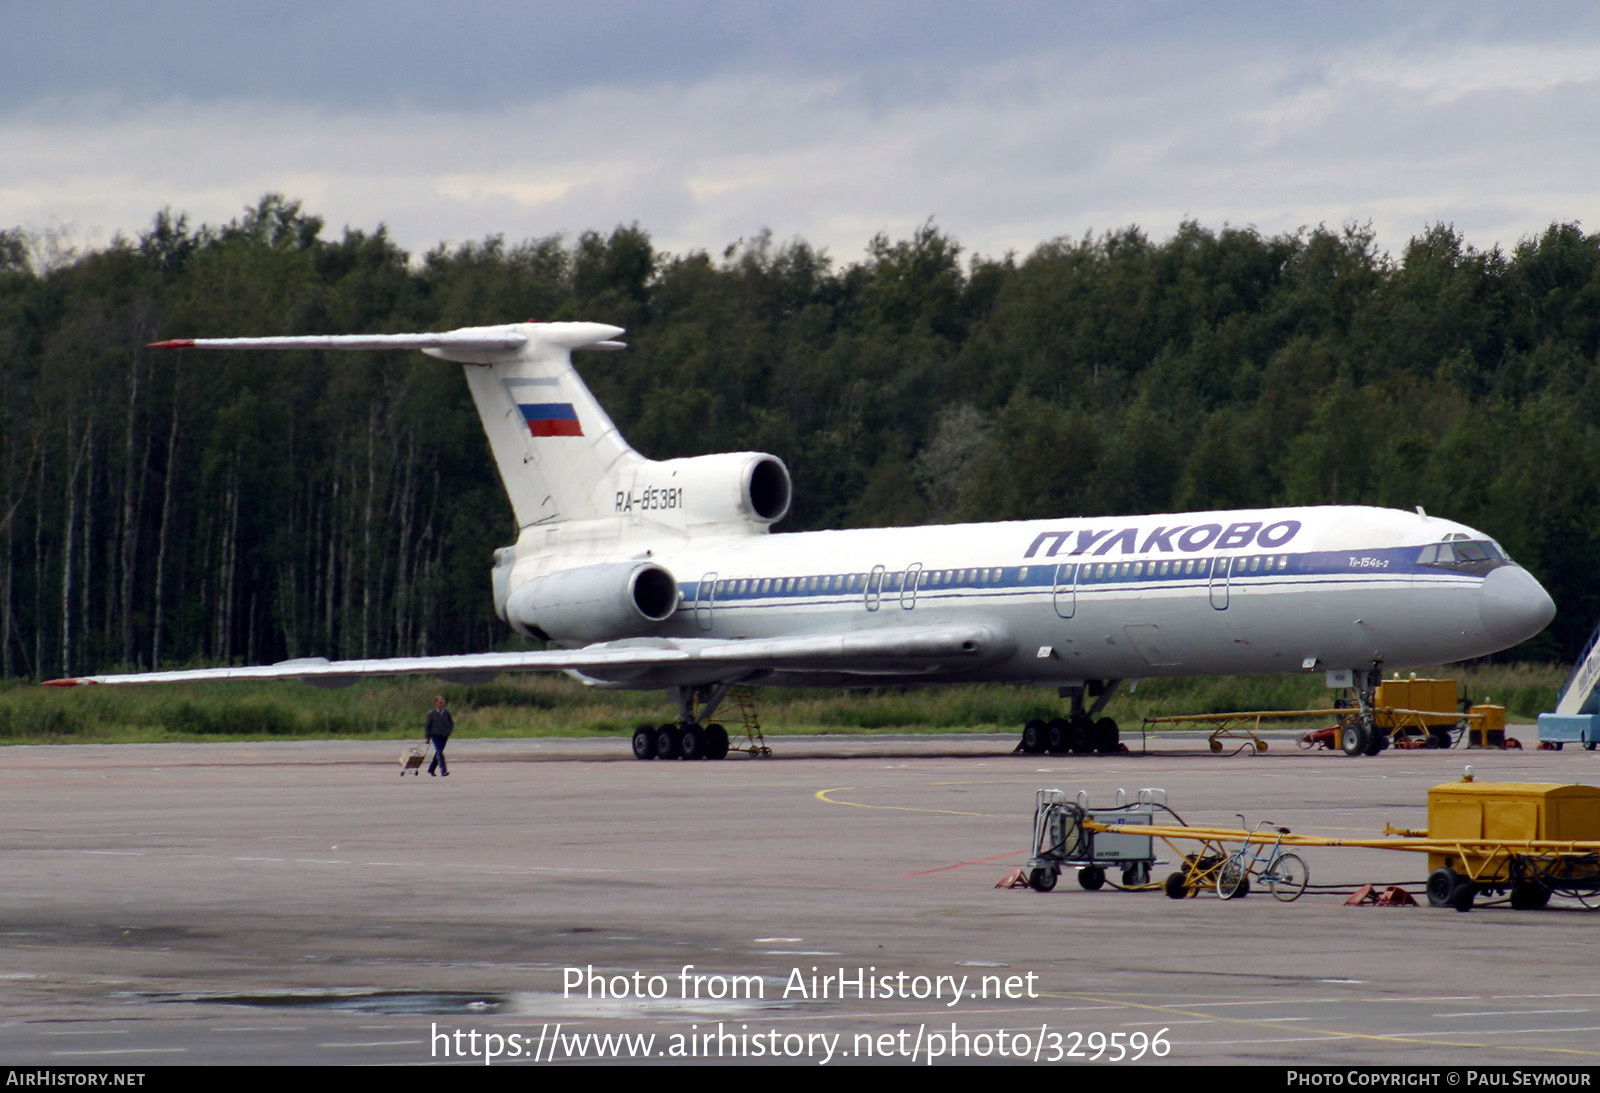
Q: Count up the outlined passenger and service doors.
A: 5